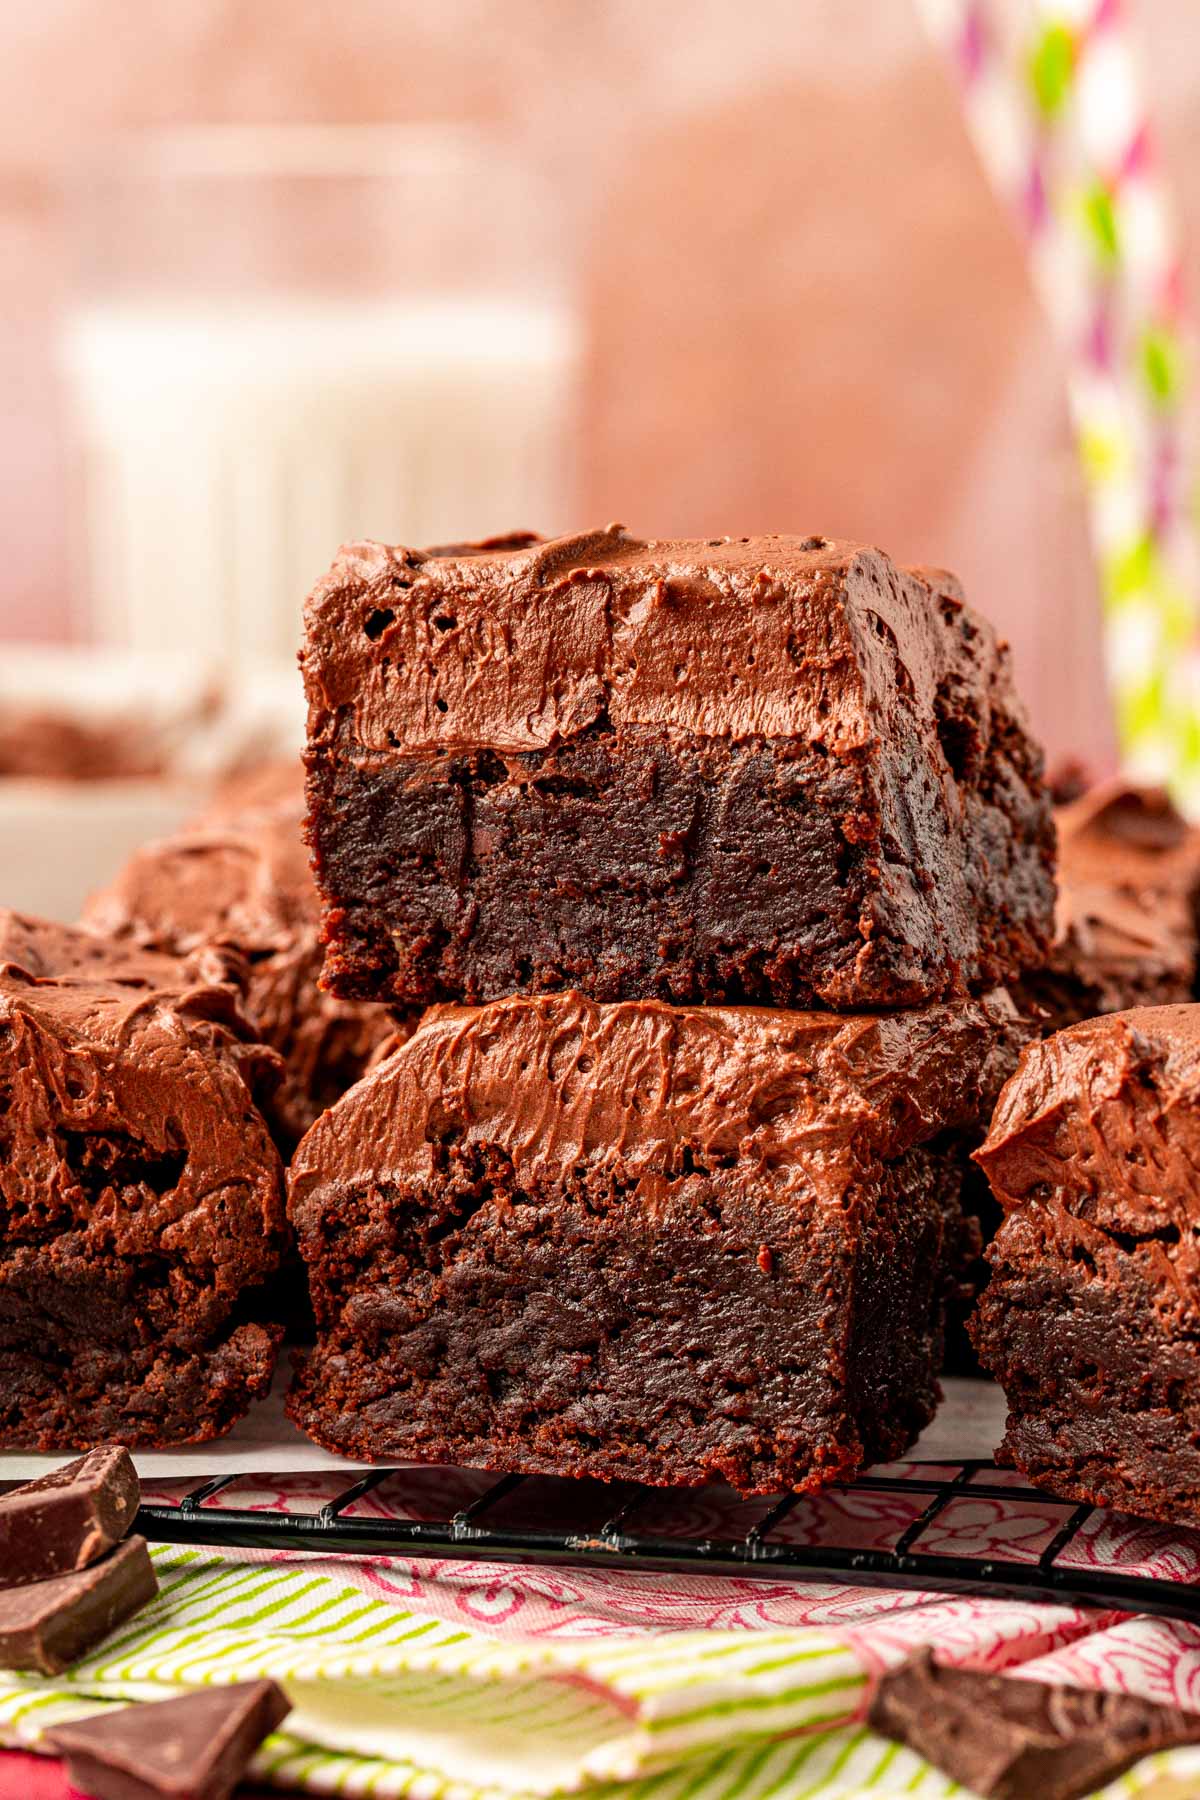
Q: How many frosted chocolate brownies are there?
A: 6